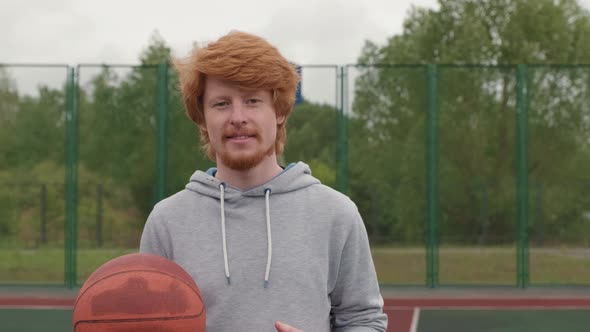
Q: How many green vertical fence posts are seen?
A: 5